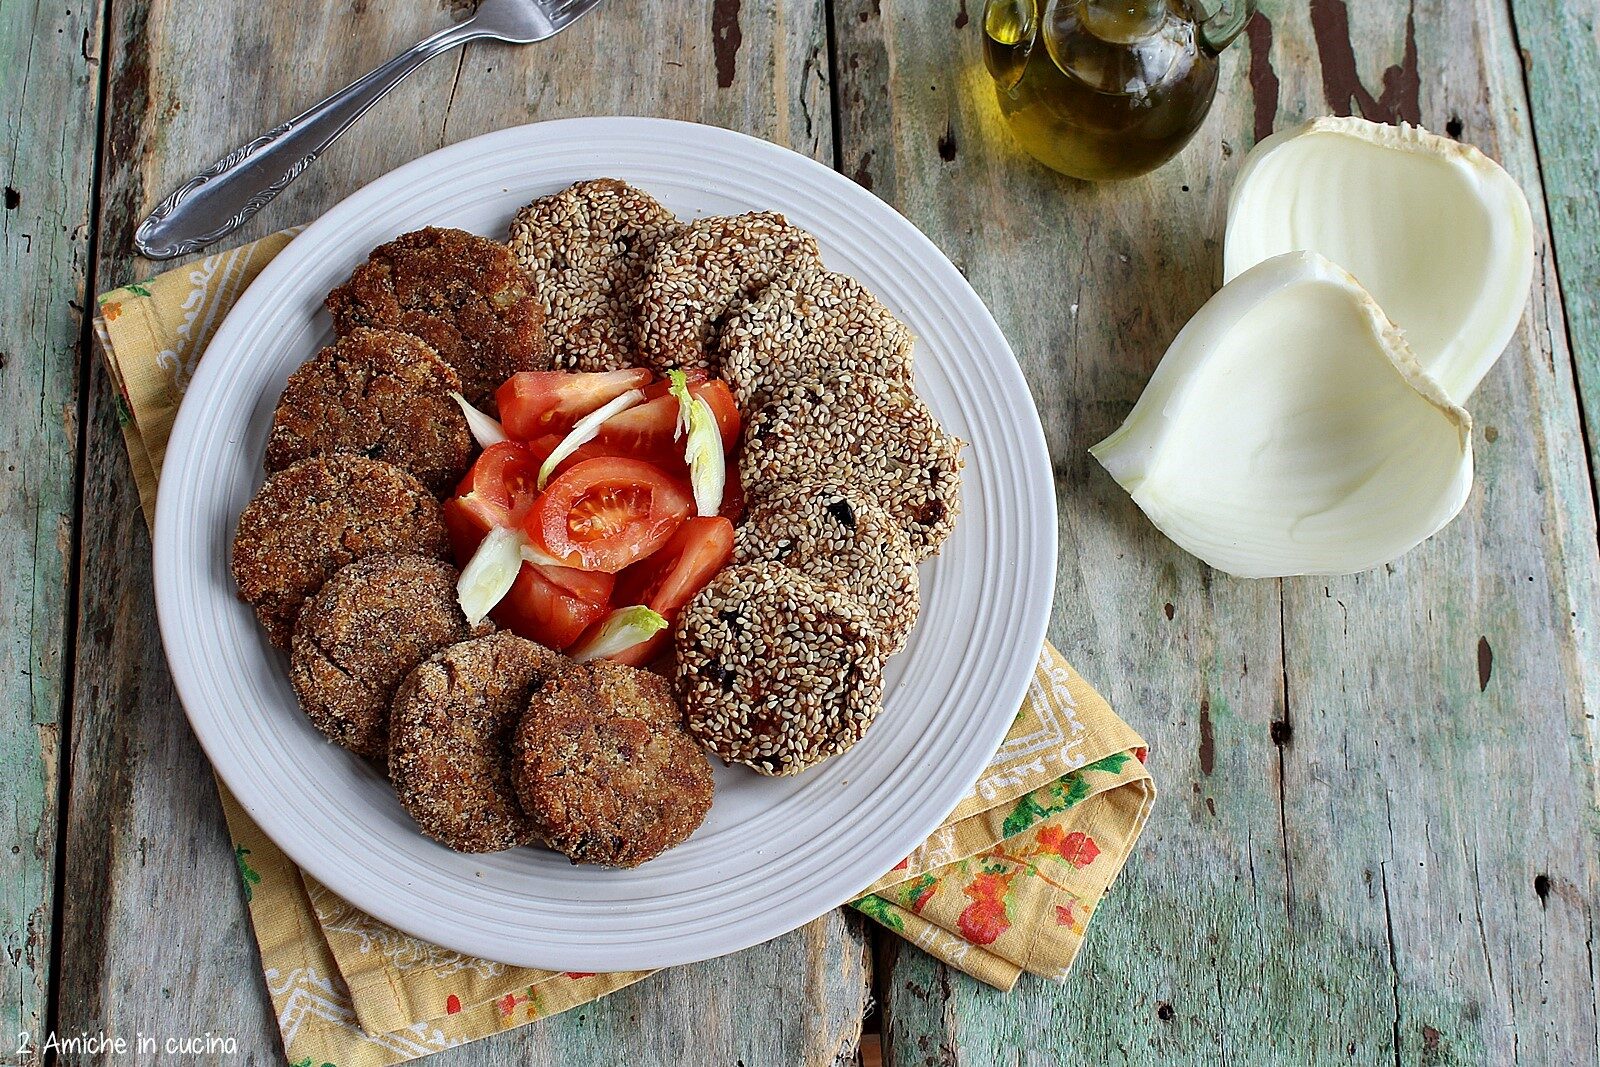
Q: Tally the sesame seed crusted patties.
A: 6